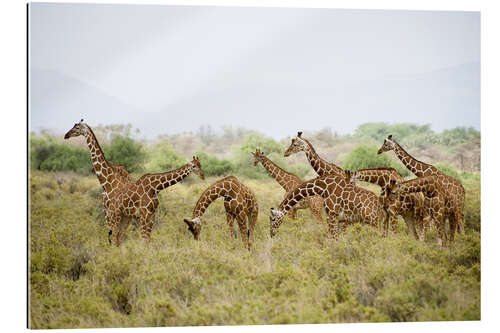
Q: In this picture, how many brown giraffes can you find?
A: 9